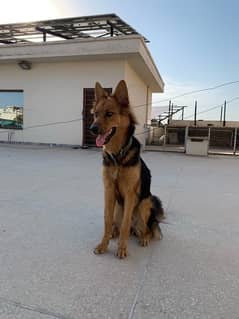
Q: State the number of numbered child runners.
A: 0